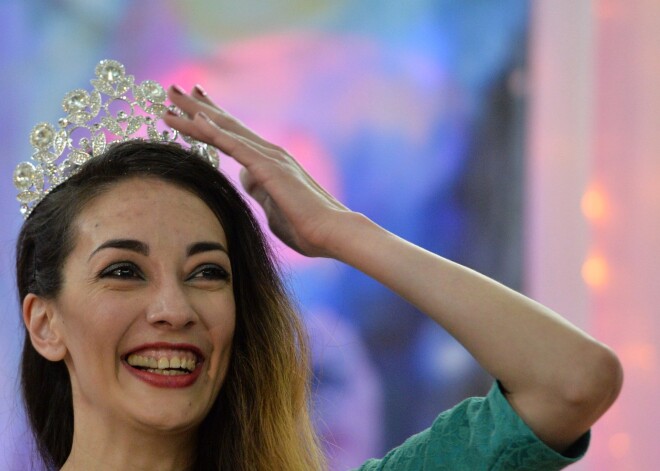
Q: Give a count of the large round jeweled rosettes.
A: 5